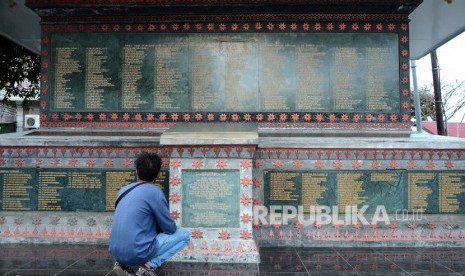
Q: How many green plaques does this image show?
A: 4